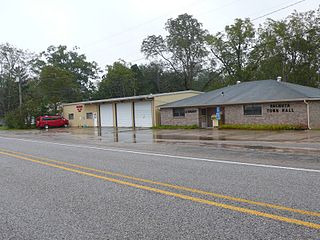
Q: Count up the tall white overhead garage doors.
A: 3